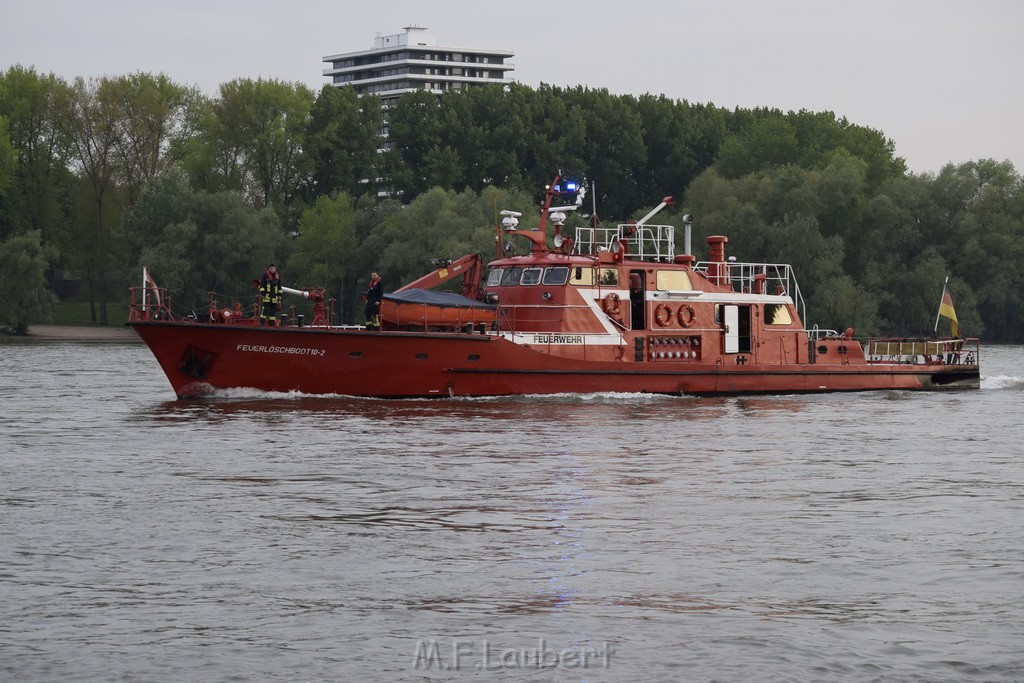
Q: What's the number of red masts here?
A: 1